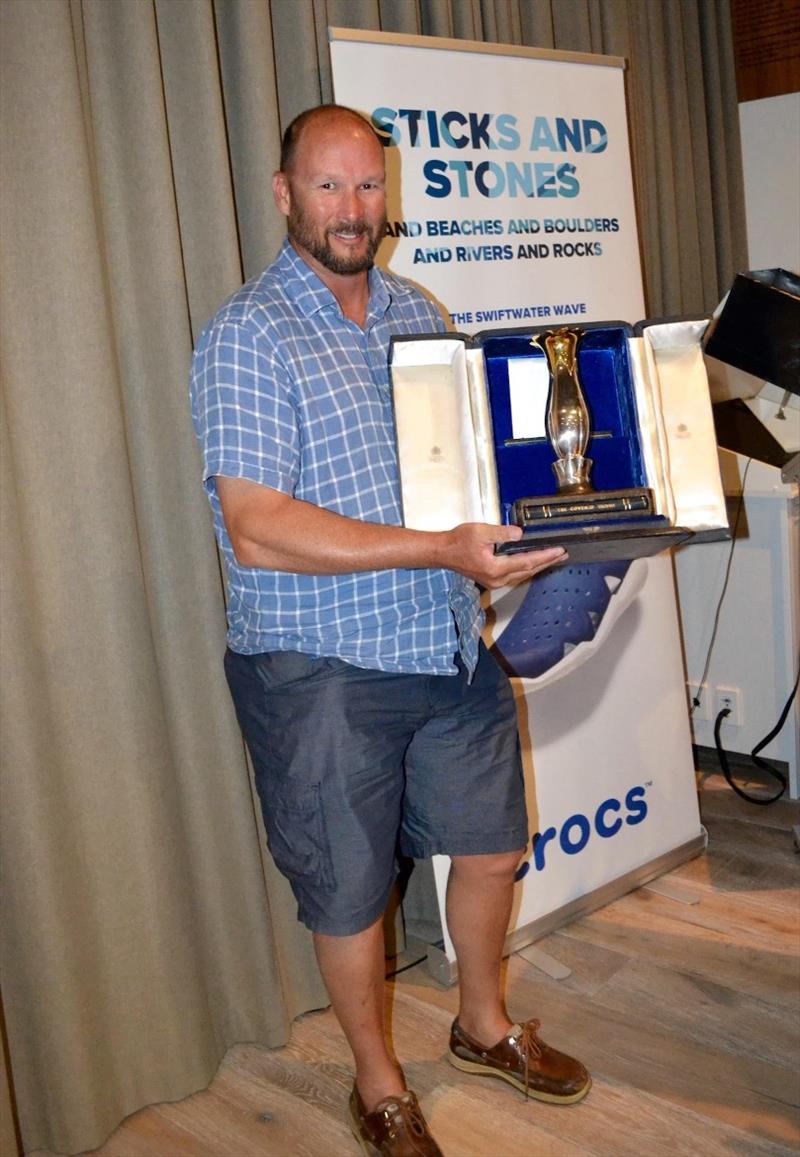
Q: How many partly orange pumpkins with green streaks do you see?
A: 0